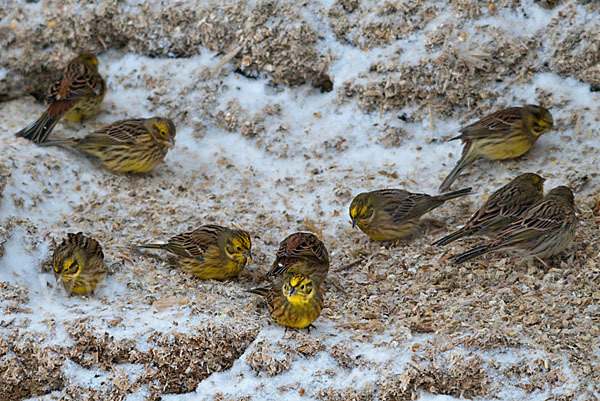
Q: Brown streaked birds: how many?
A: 10